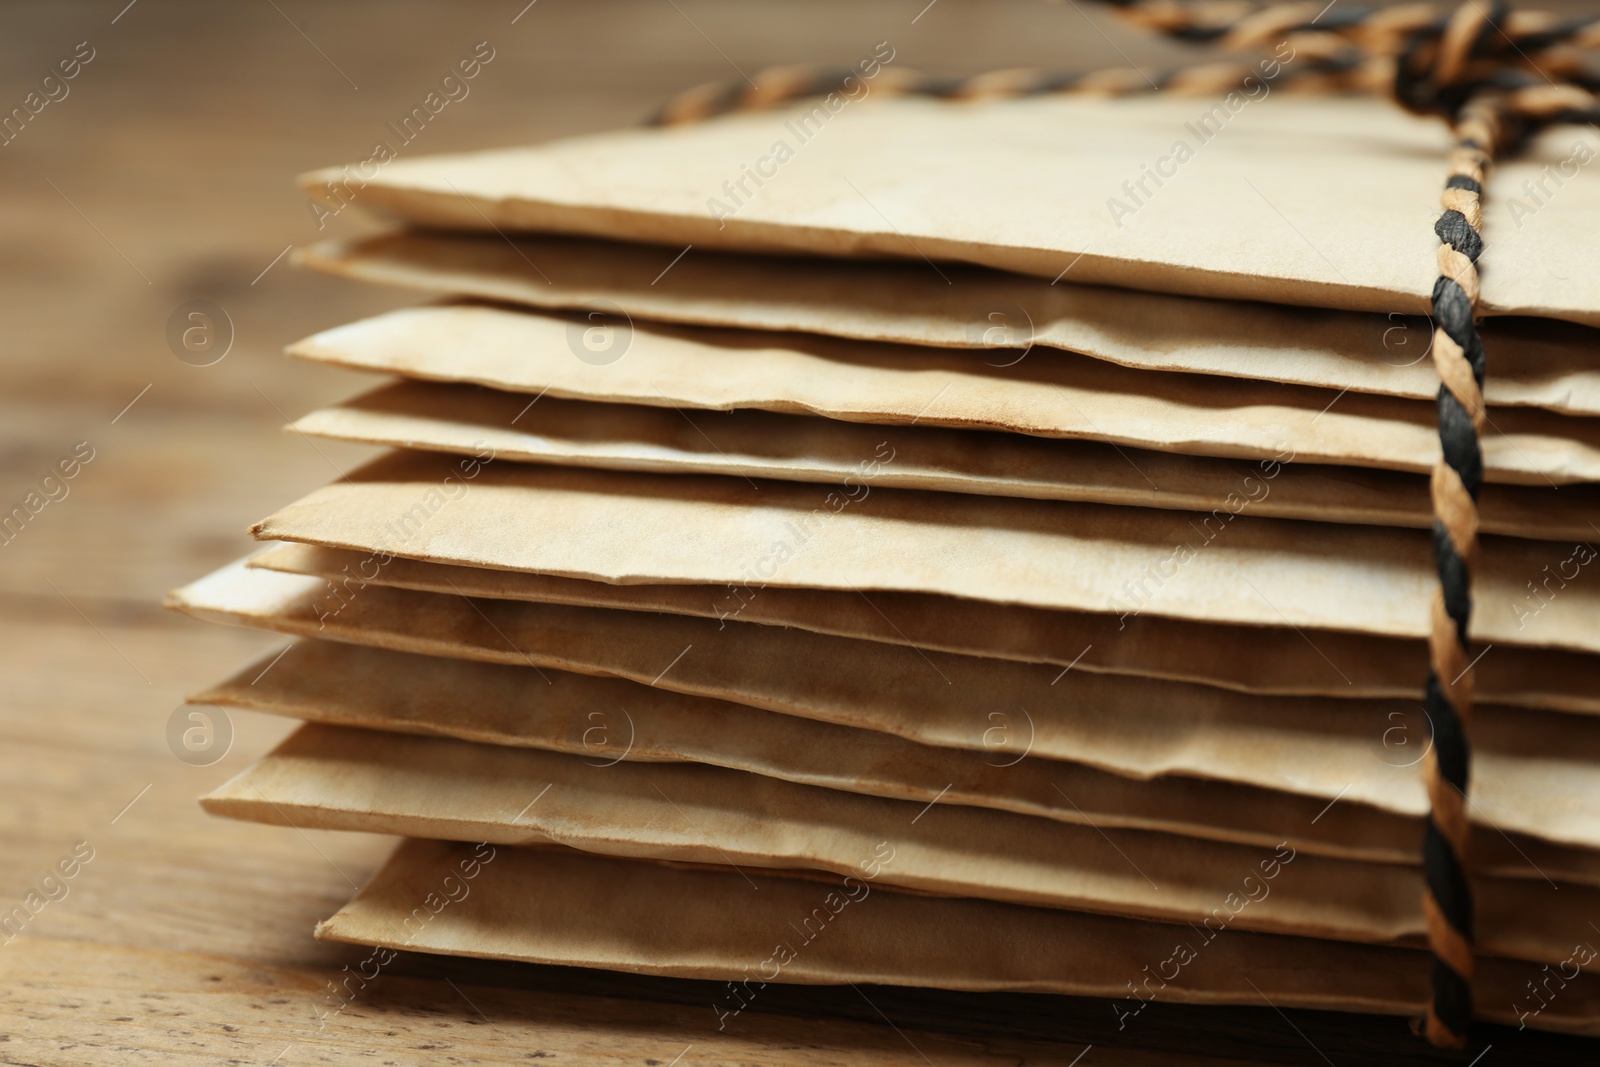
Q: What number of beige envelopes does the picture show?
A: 10